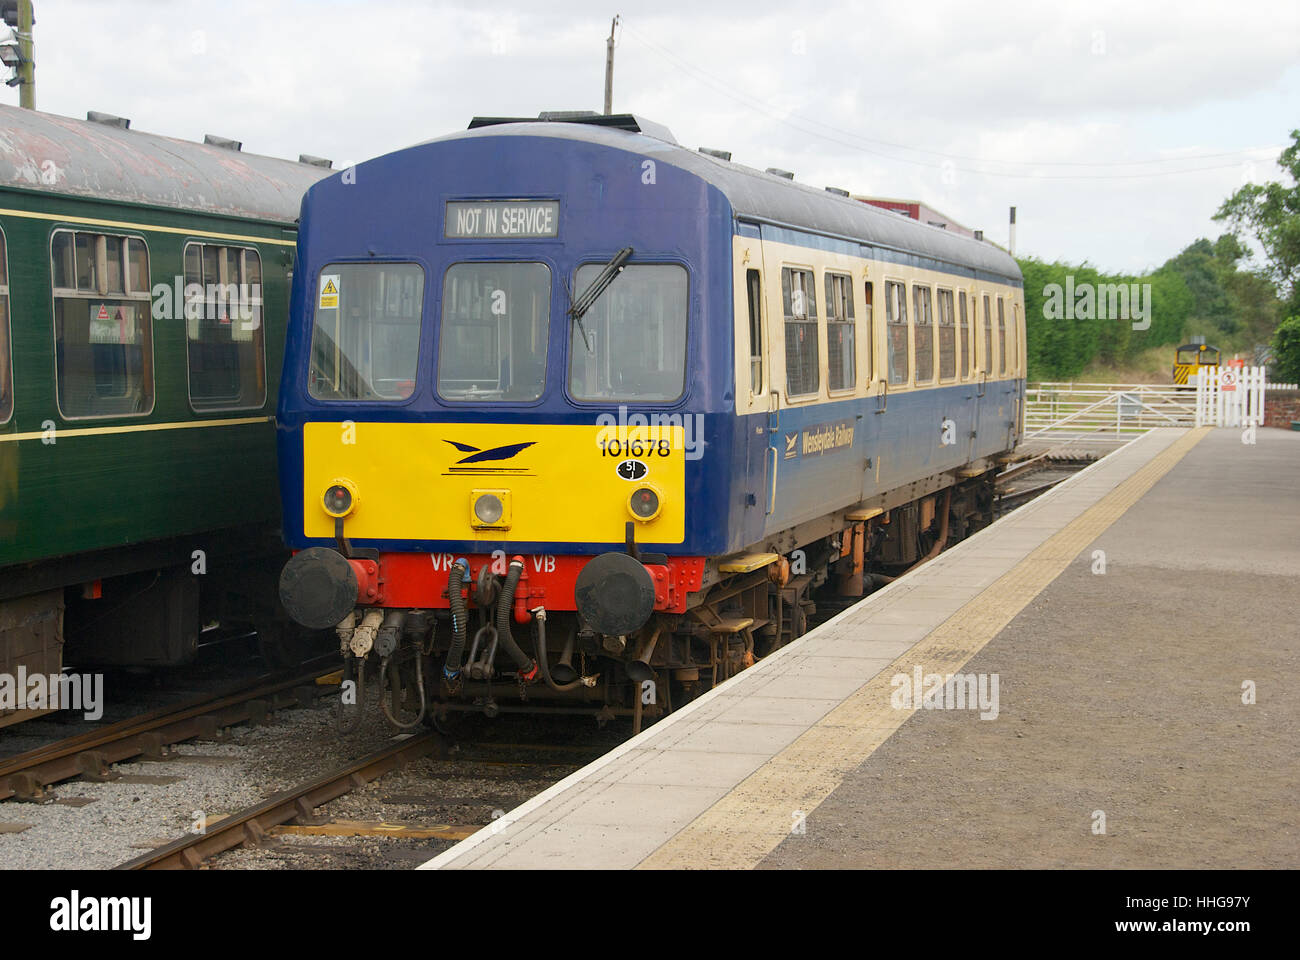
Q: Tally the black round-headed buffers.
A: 2